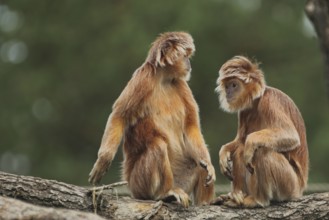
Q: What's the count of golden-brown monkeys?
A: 2